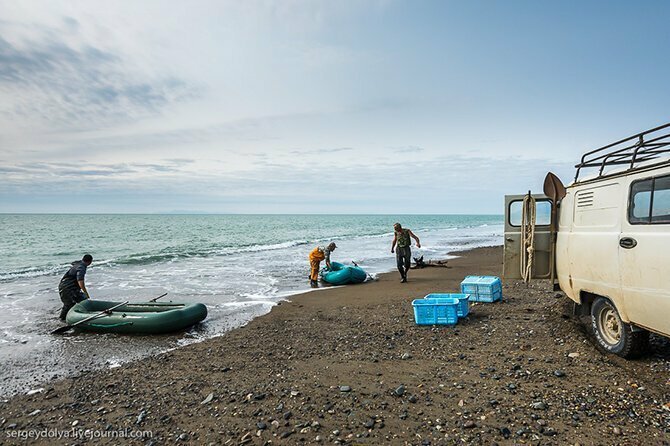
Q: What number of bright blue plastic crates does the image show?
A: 3